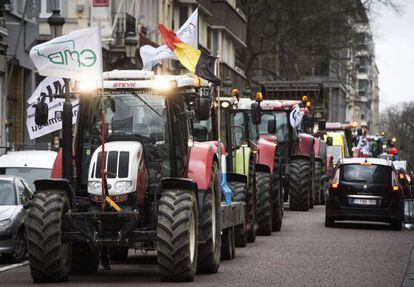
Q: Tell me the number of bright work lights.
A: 2